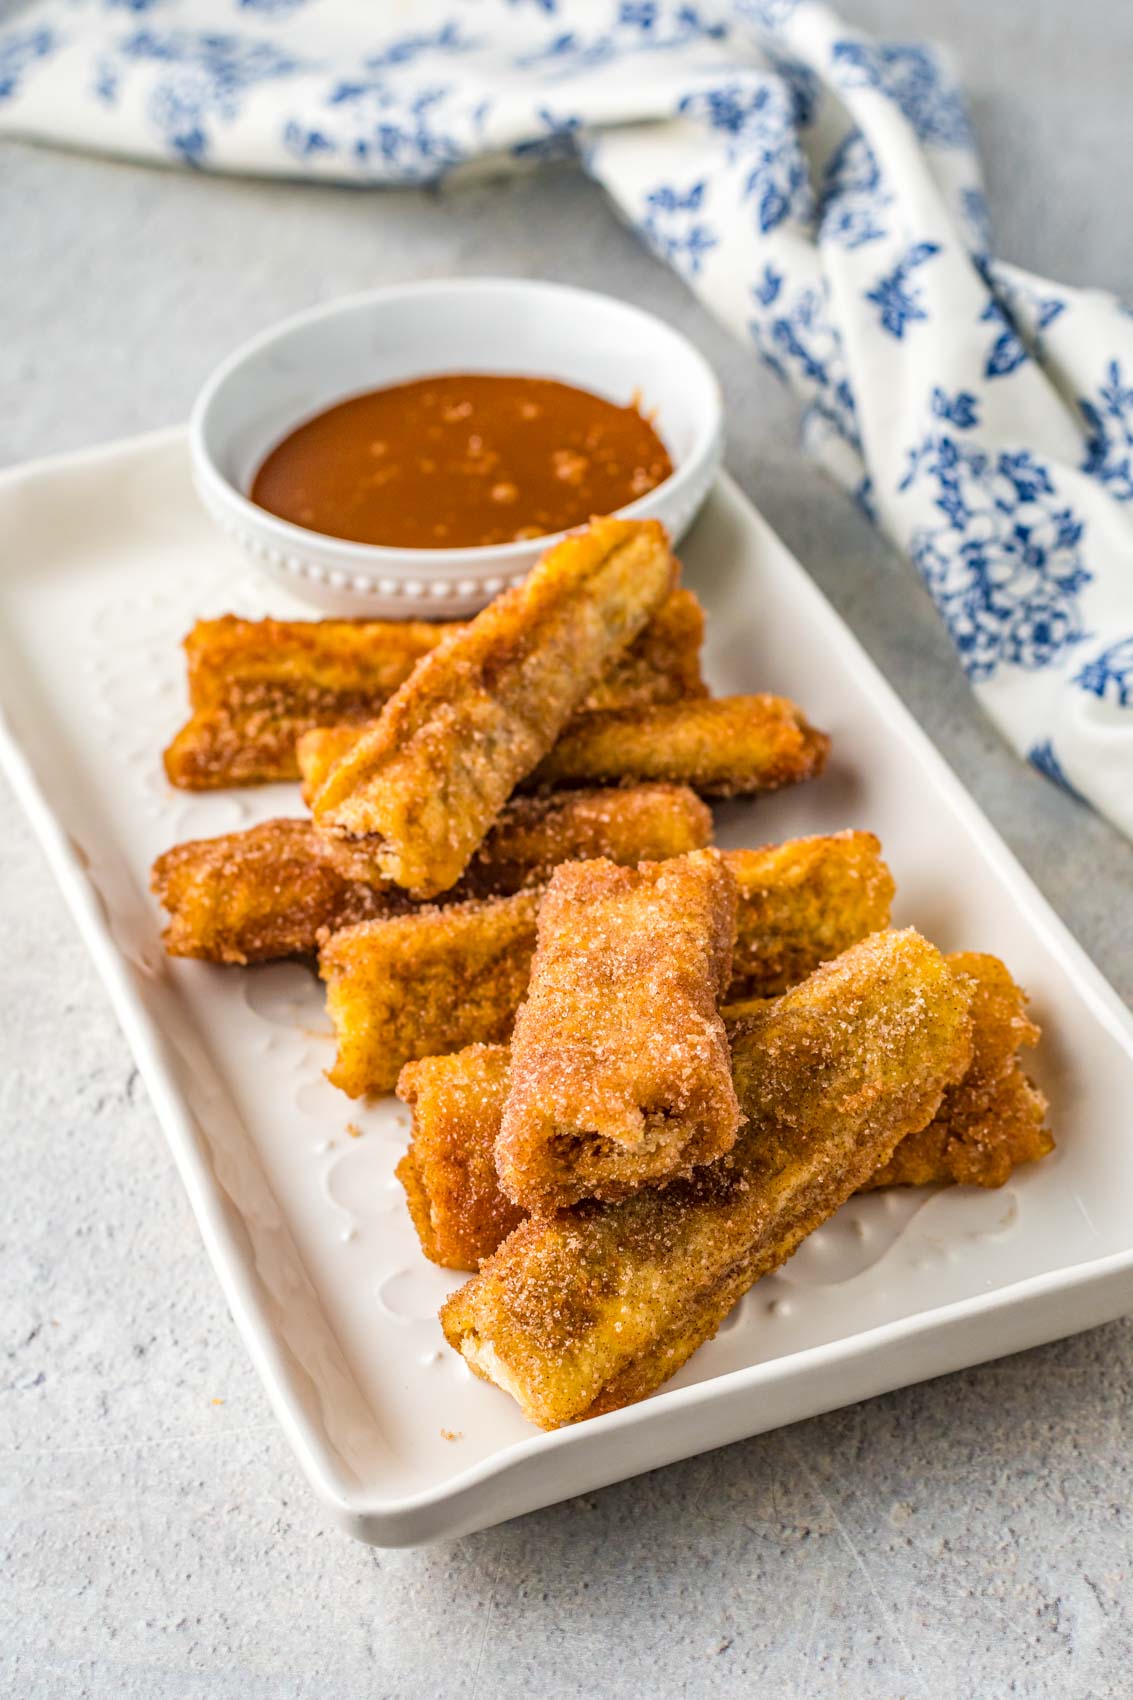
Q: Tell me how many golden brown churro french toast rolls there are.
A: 8